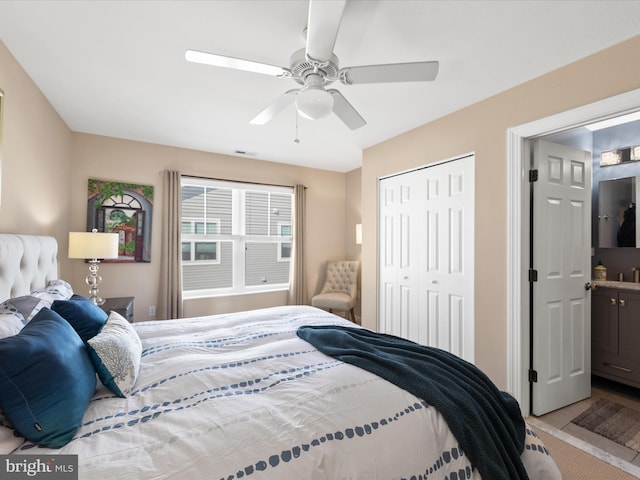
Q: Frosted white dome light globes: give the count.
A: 1